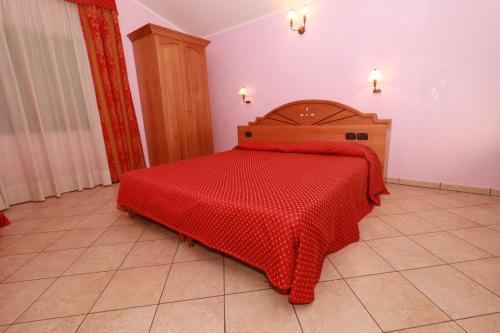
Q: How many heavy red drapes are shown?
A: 1